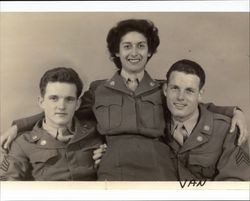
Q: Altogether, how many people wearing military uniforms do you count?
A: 3